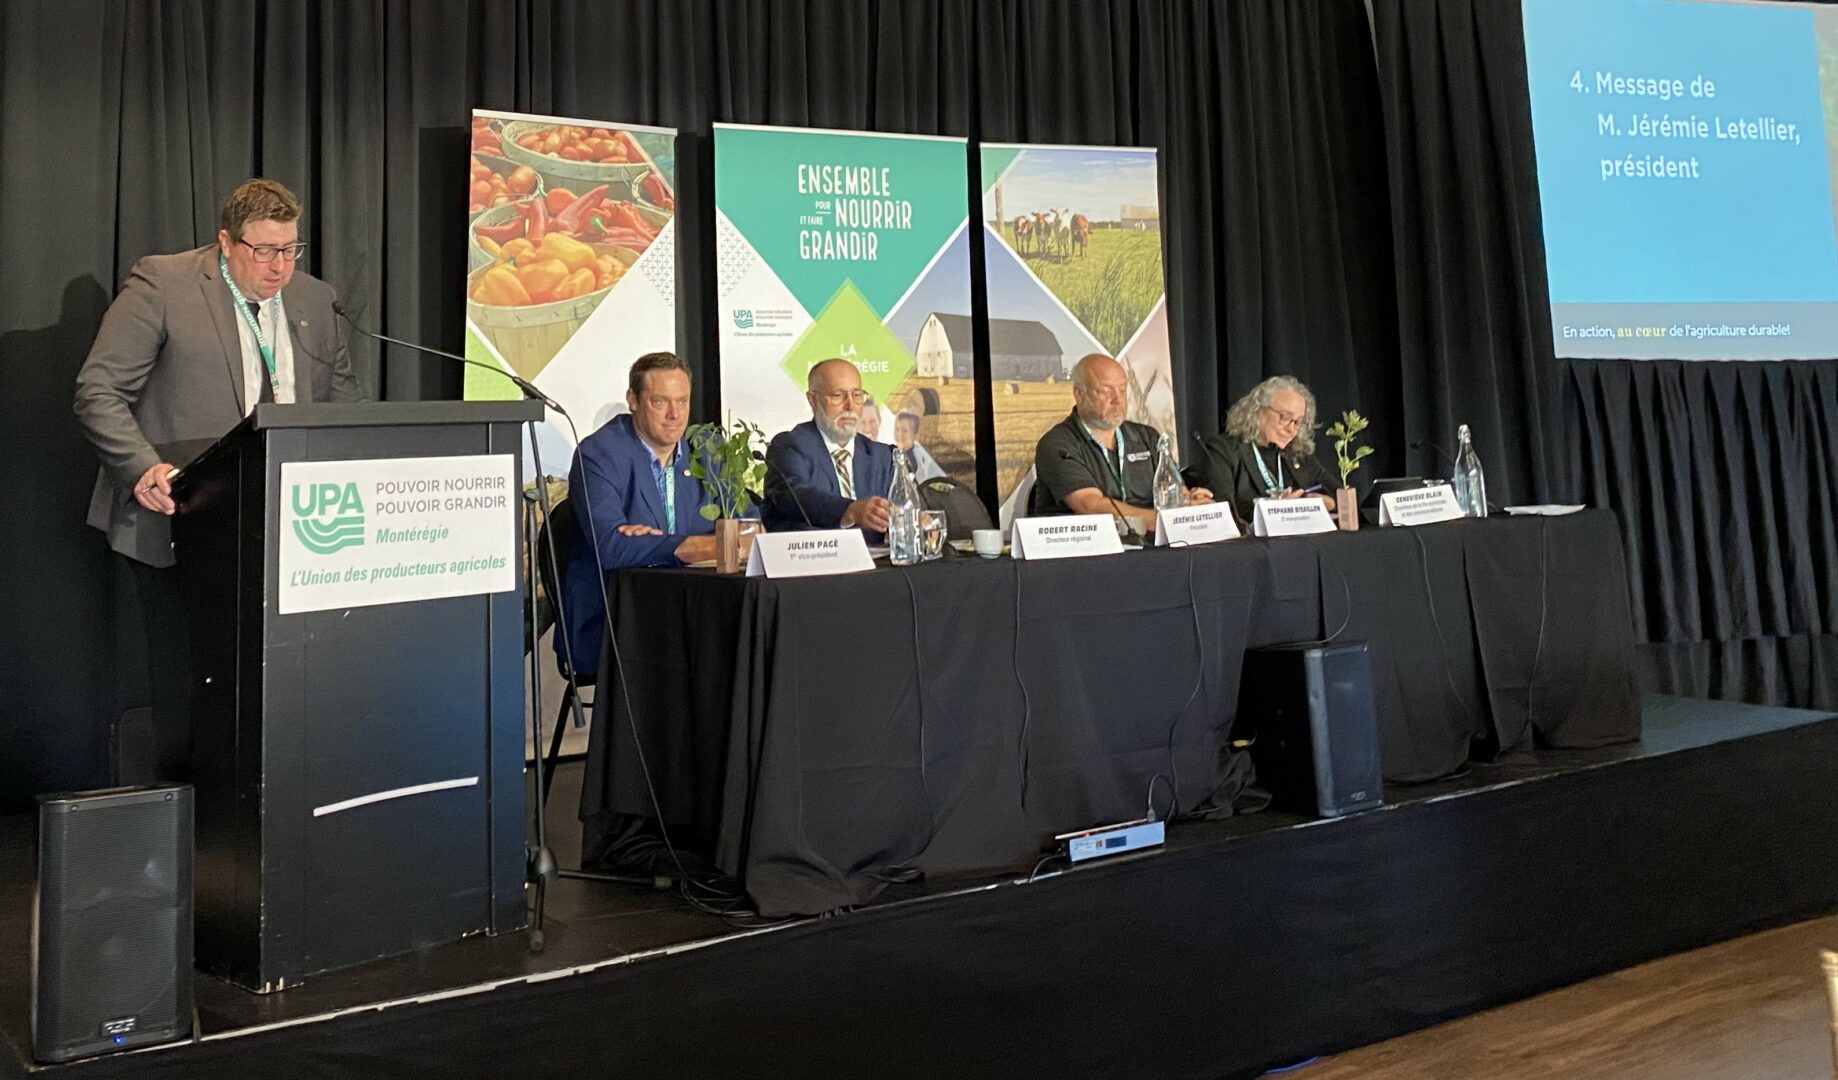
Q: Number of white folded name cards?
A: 5